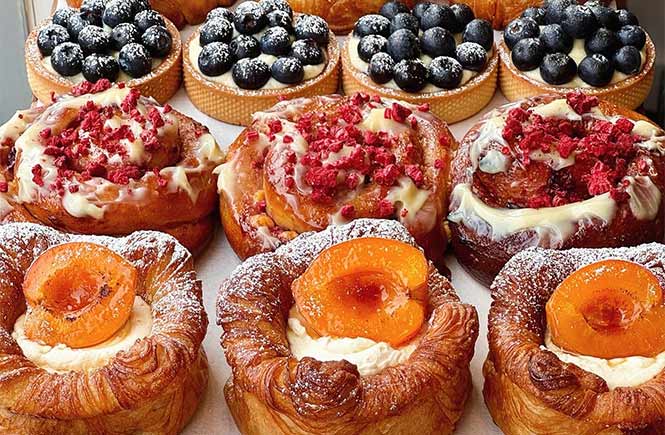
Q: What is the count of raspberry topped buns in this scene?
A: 3